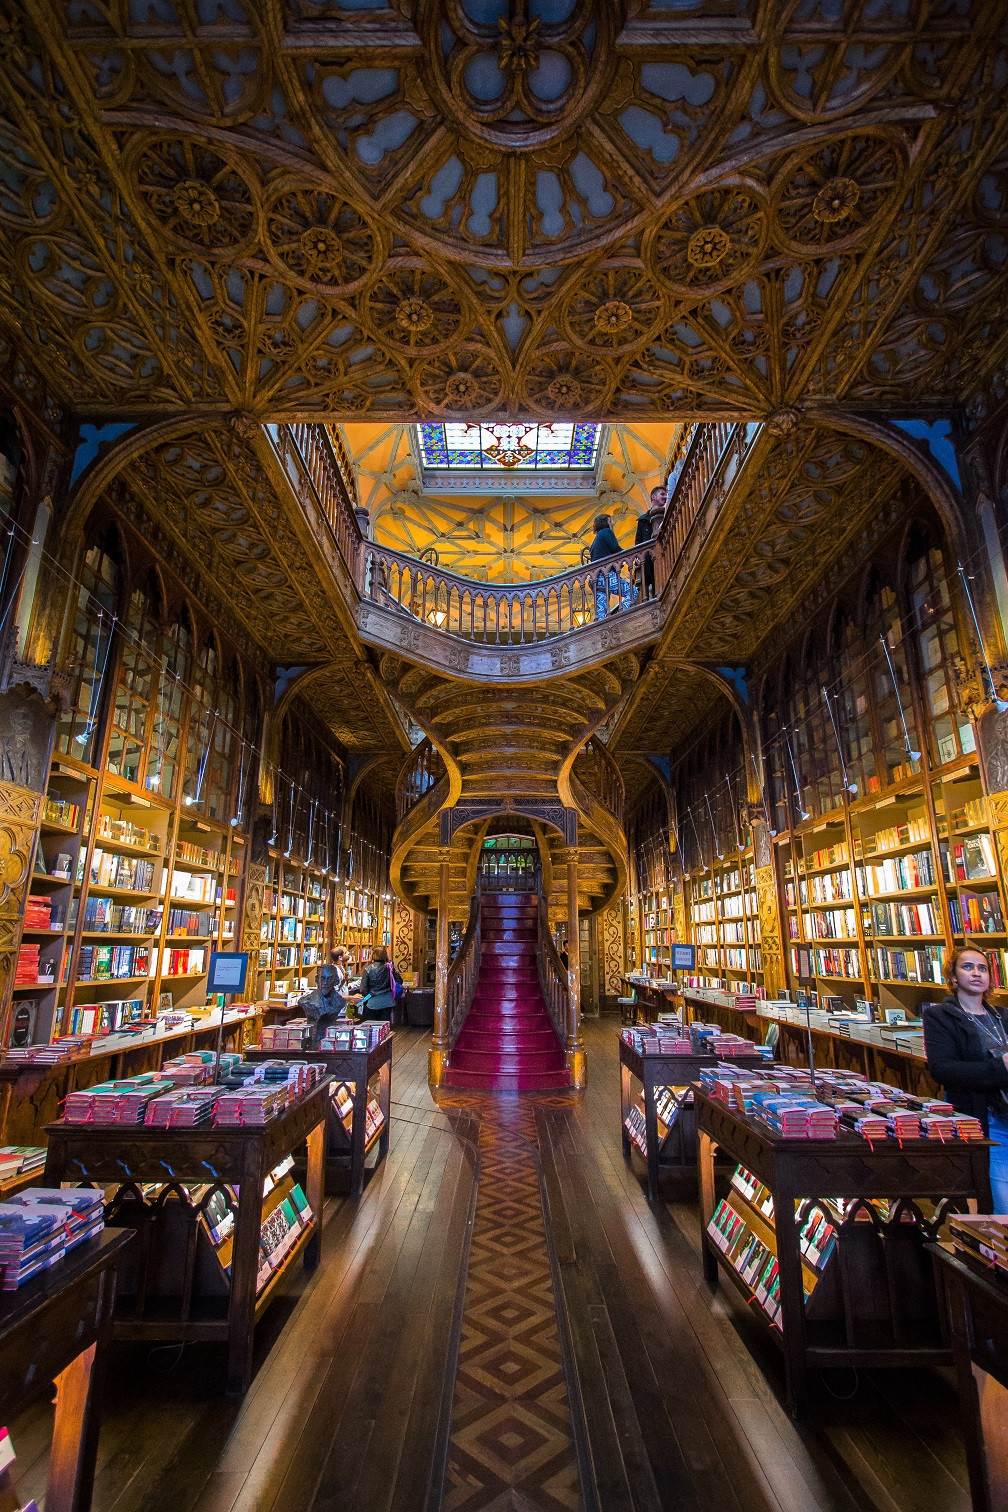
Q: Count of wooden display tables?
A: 6